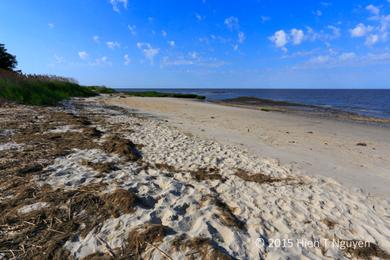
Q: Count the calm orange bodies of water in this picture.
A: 0